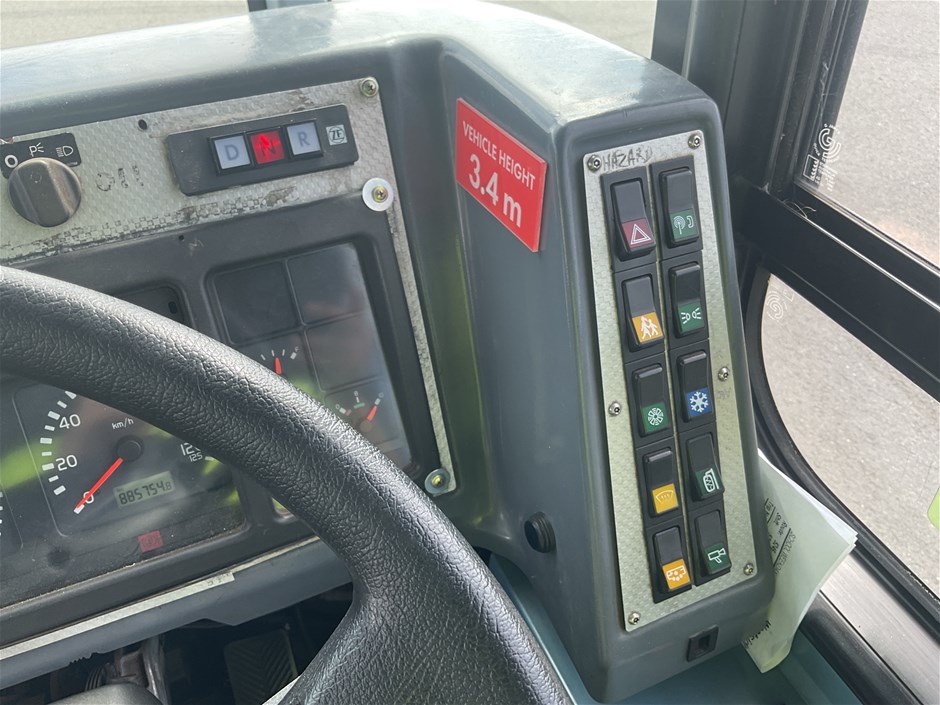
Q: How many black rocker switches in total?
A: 10